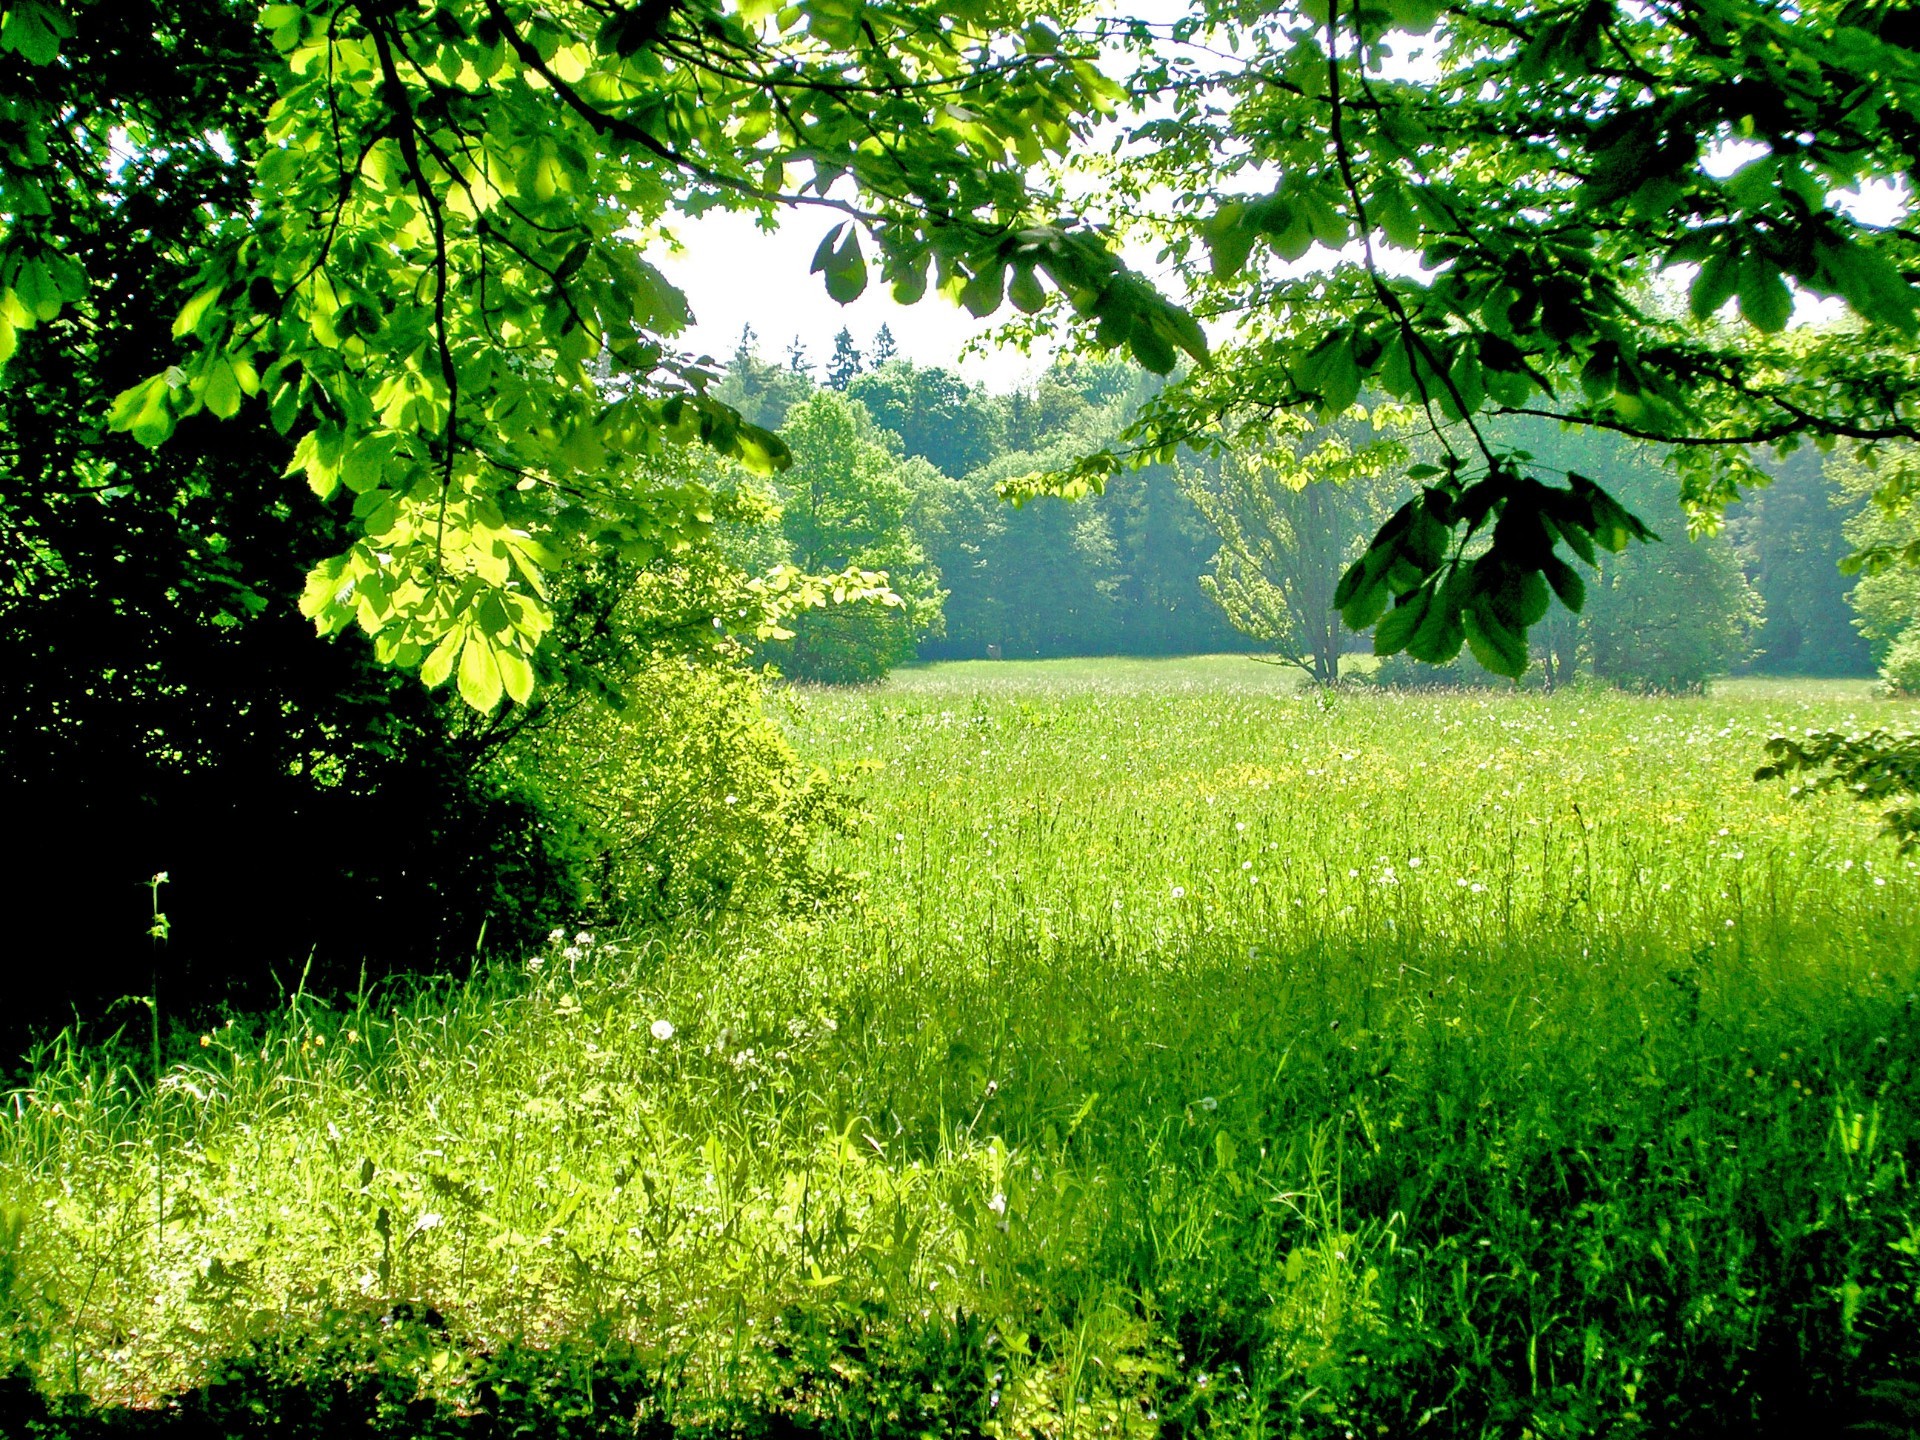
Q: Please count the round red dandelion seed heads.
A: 0